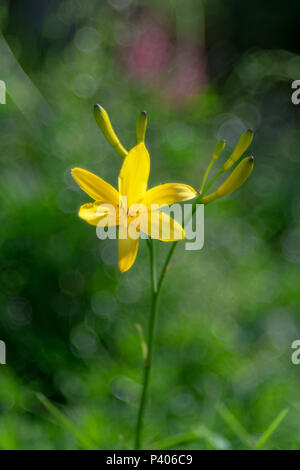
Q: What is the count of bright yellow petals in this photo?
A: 6